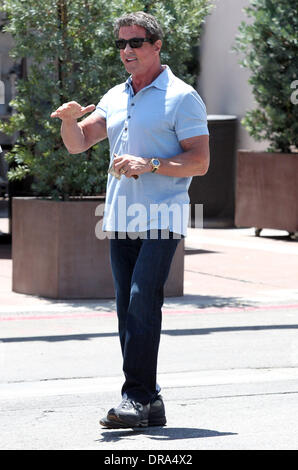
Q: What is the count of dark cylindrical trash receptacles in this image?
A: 1